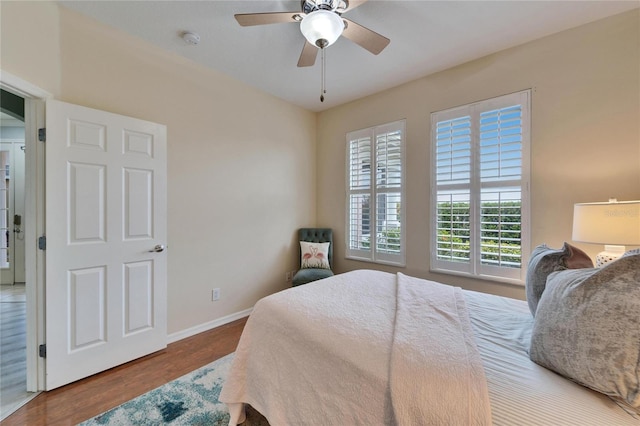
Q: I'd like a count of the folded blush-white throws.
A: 1